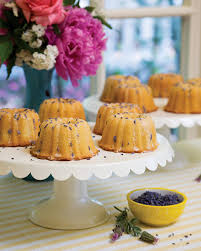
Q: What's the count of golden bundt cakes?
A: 10